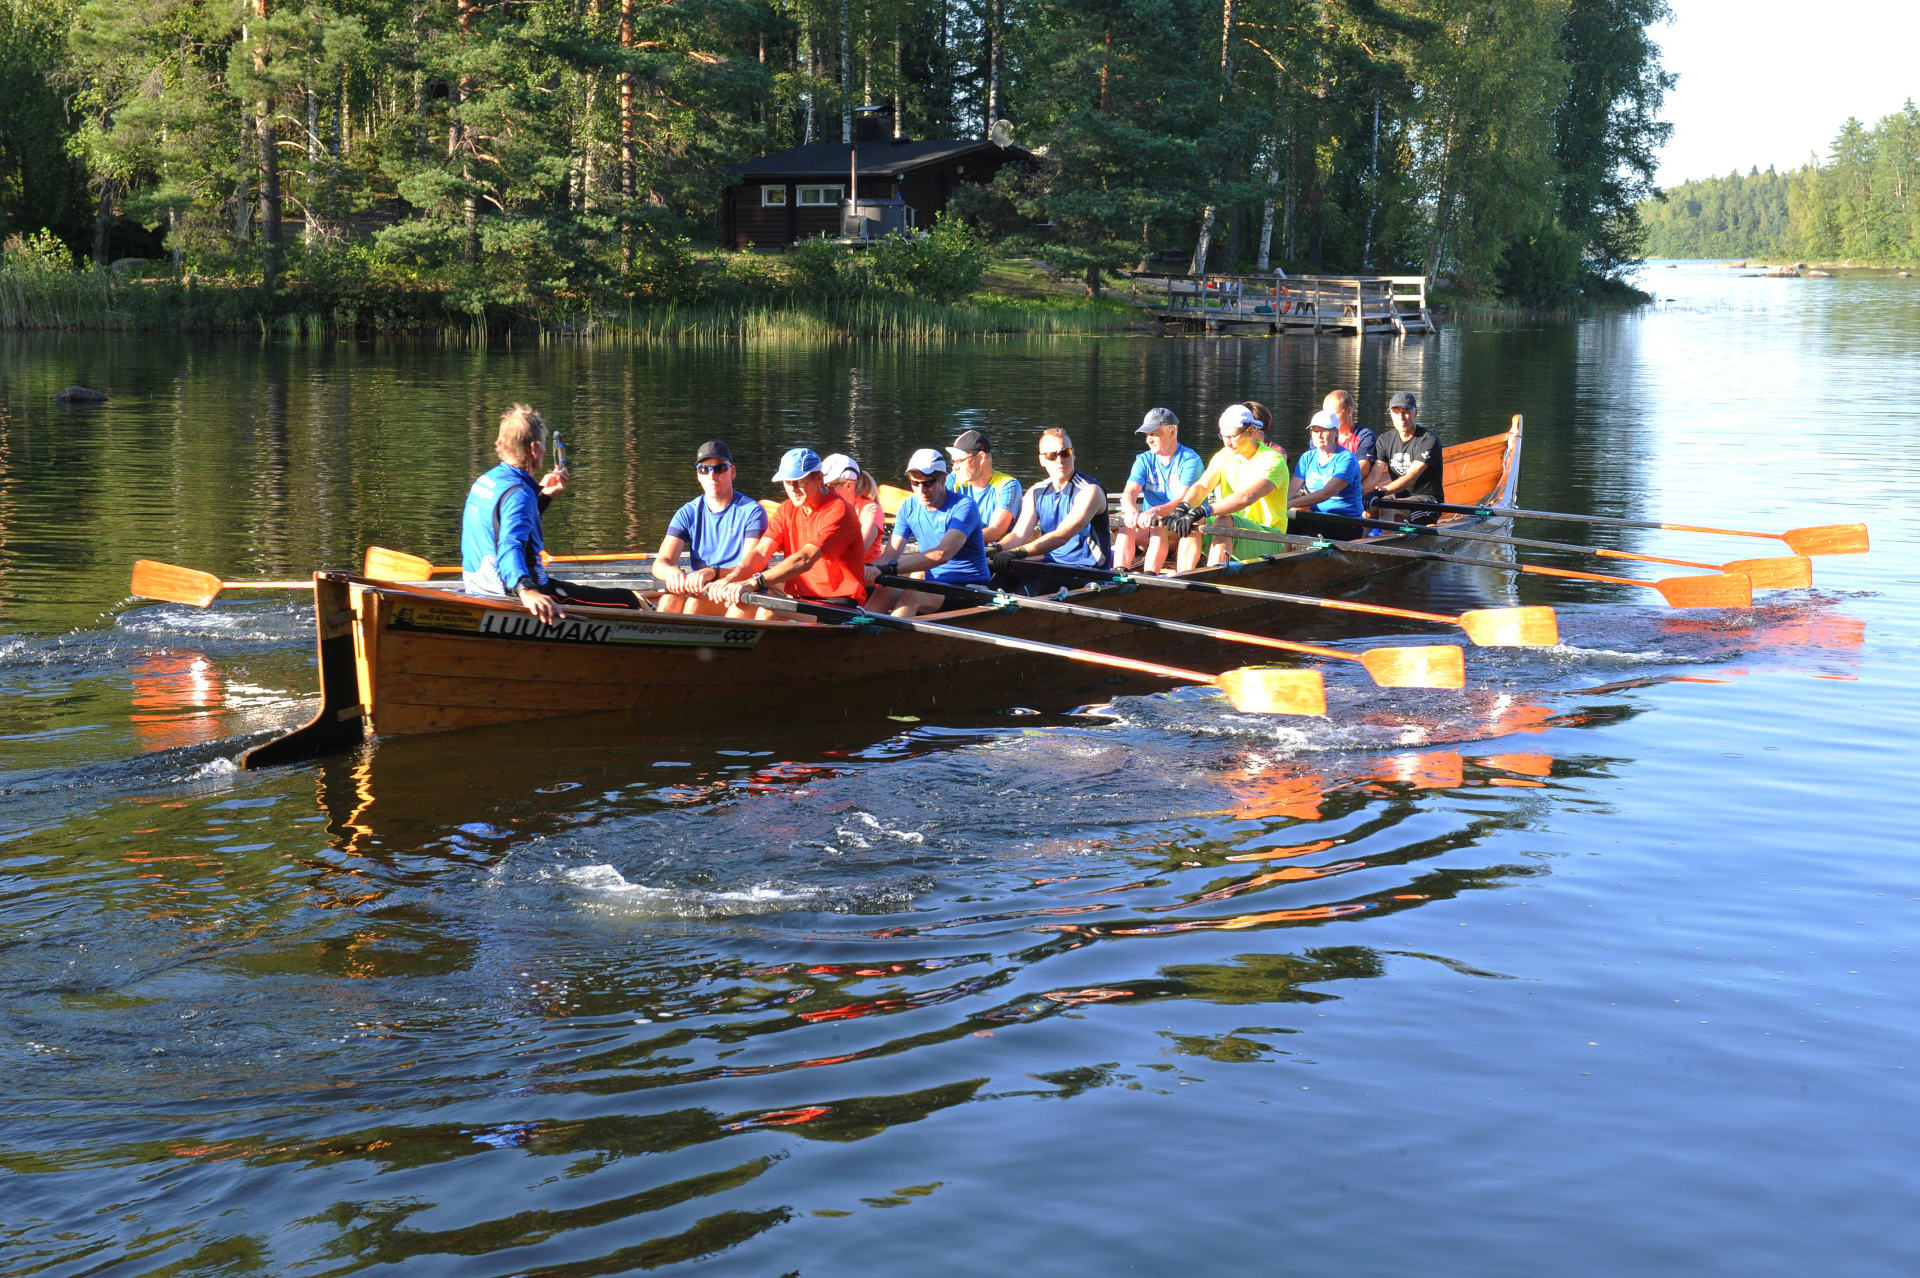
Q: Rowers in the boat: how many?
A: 12